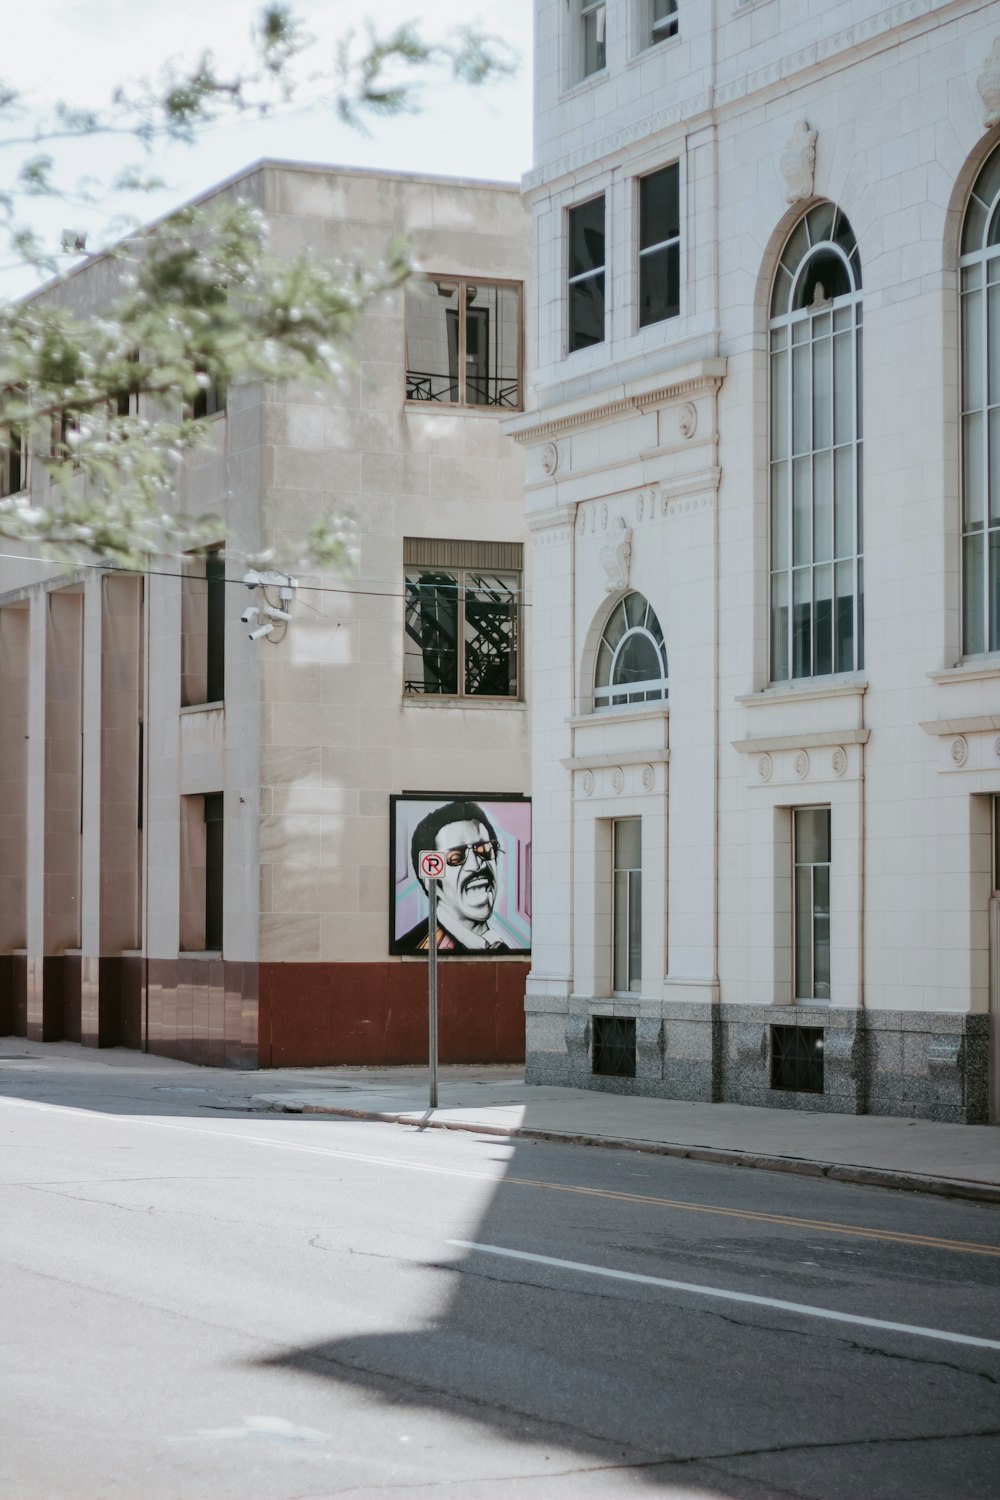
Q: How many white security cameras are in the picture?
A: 4